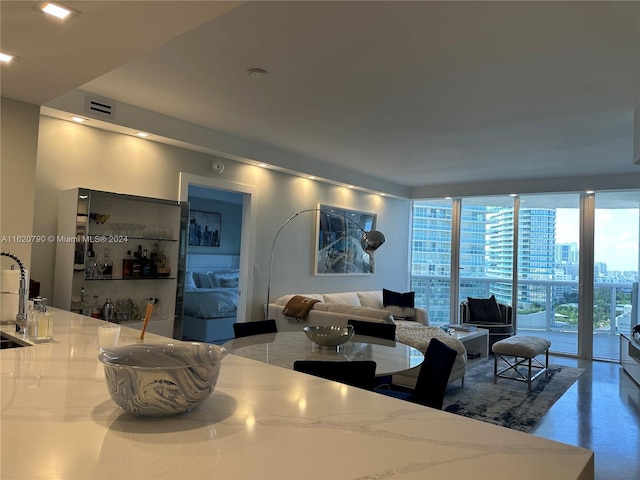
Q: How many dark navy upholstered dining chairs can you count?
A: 4